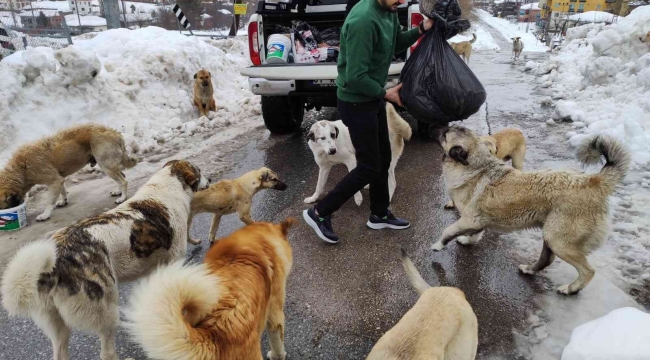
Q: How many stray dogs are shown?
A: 11